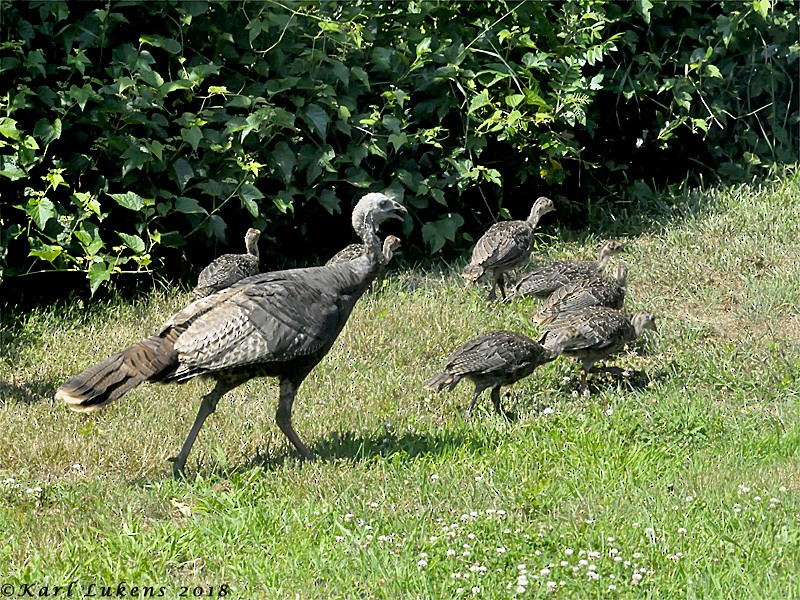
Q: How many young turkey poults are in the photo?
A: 7